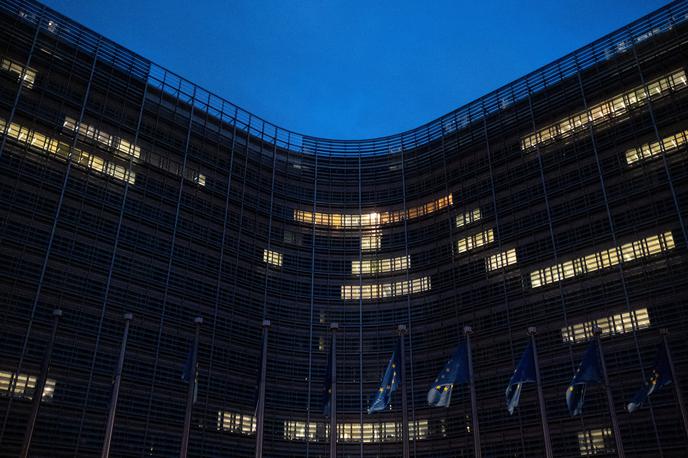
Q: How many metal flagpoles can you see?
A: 10